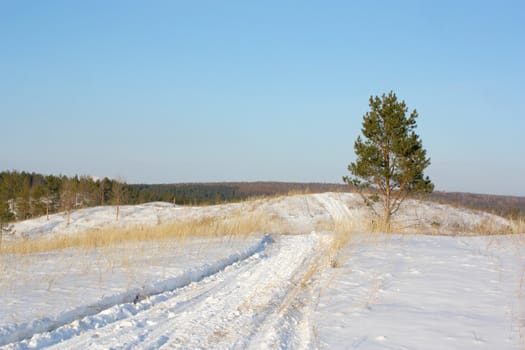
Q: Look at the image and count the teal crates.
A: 0